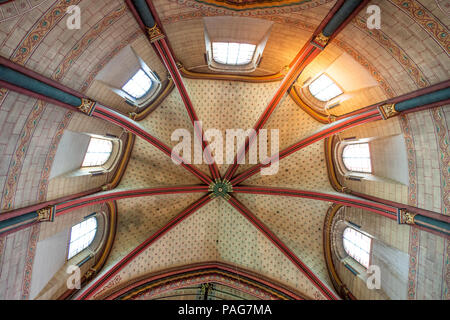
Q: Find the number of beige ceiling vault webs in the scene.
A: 8